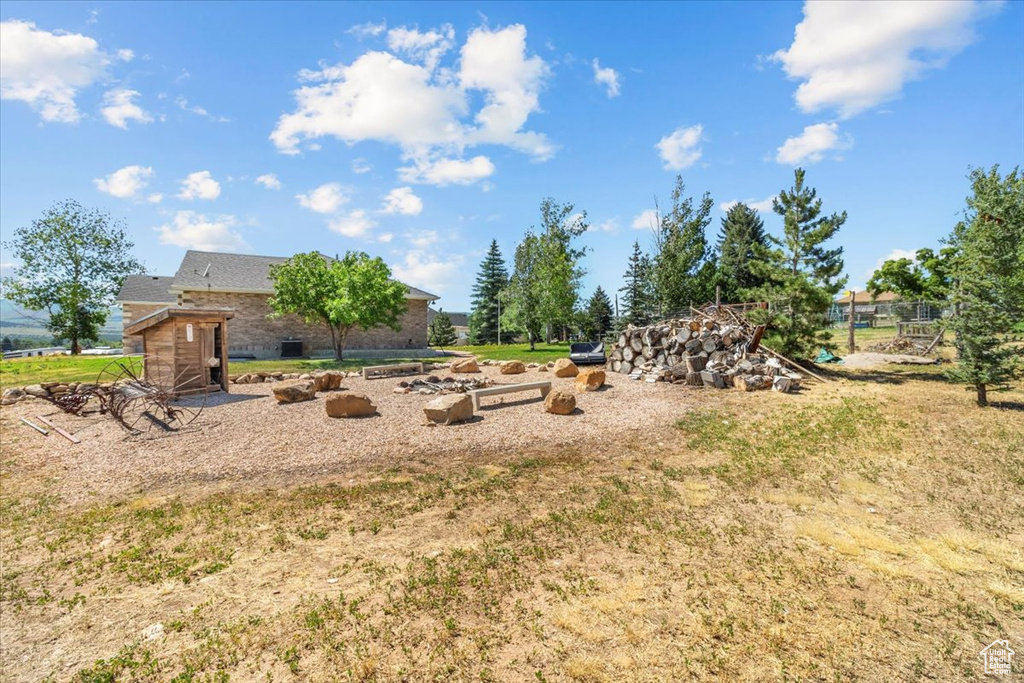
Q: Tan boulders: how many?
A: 9